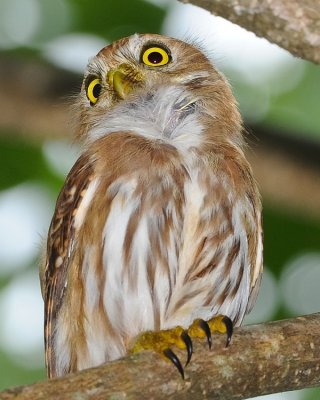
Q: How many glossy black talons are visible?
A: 4